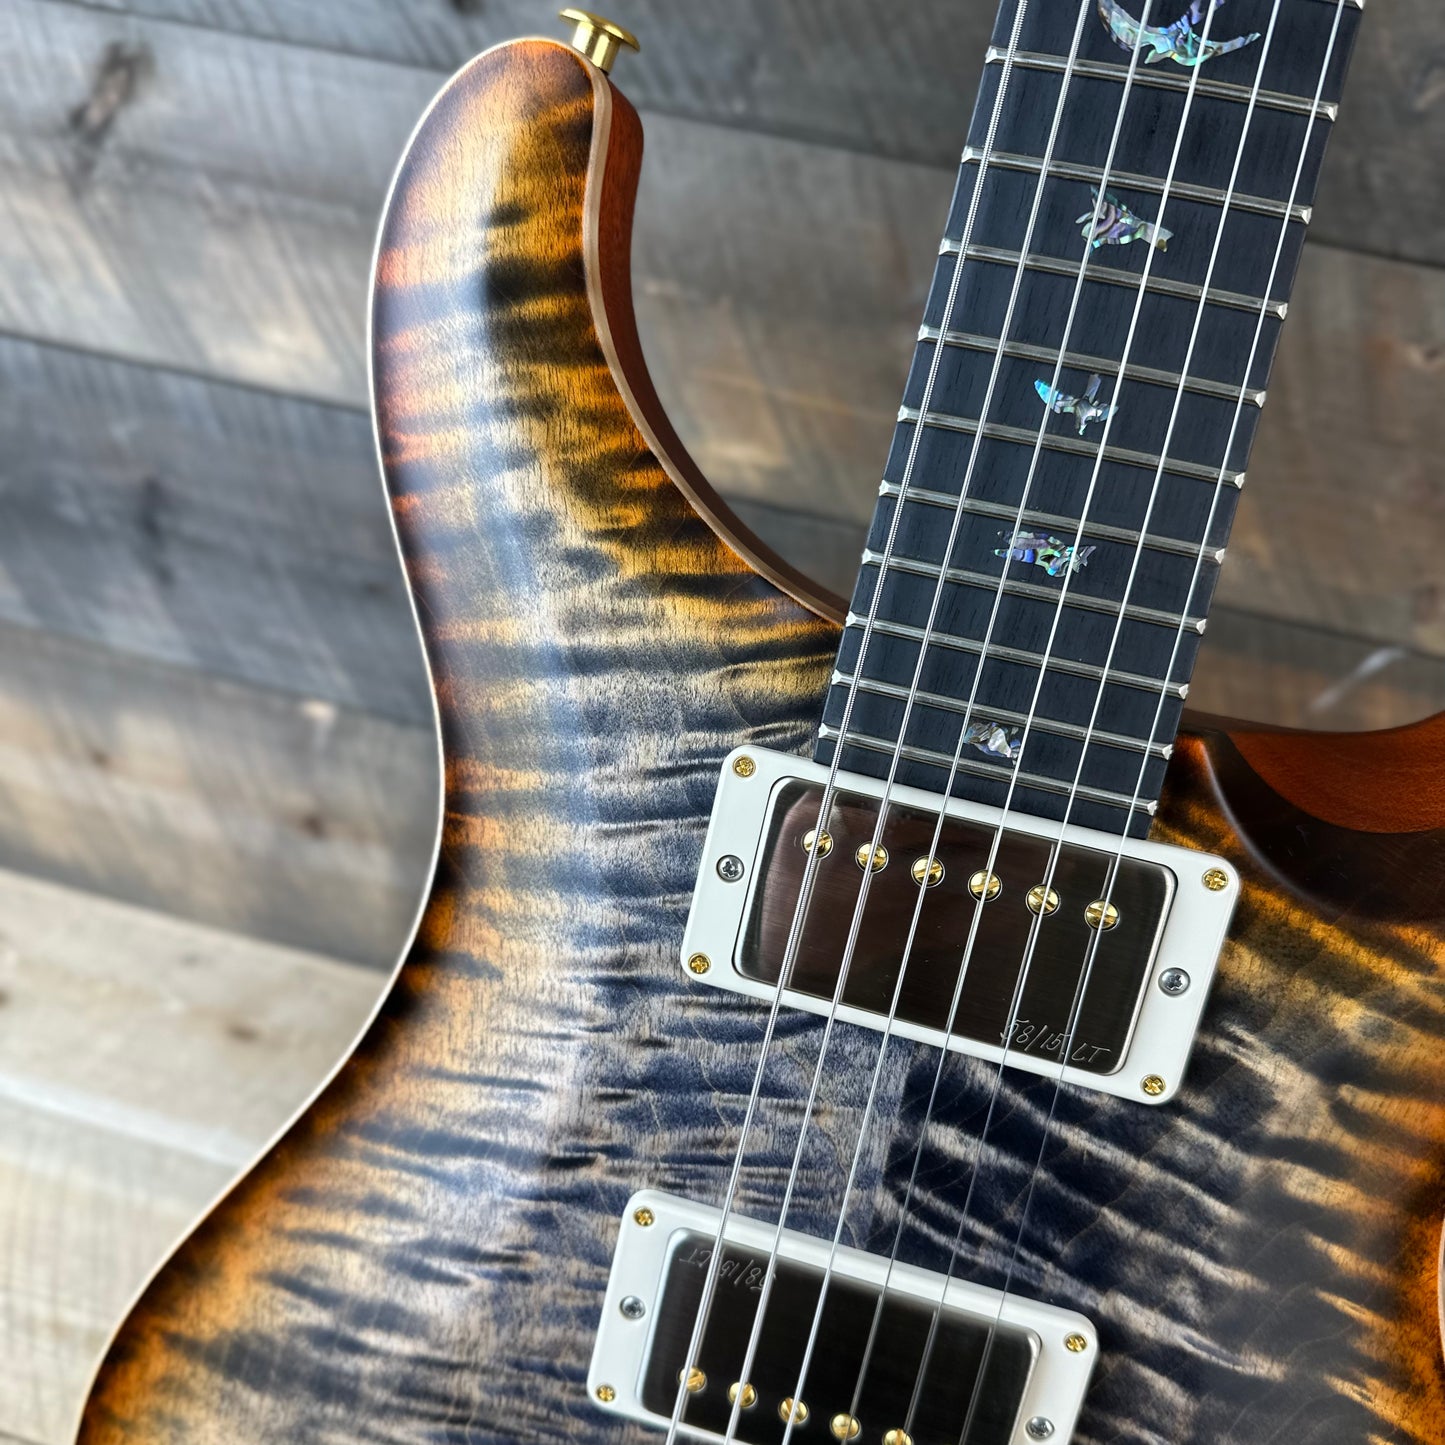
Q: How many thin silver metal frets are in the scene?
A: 11